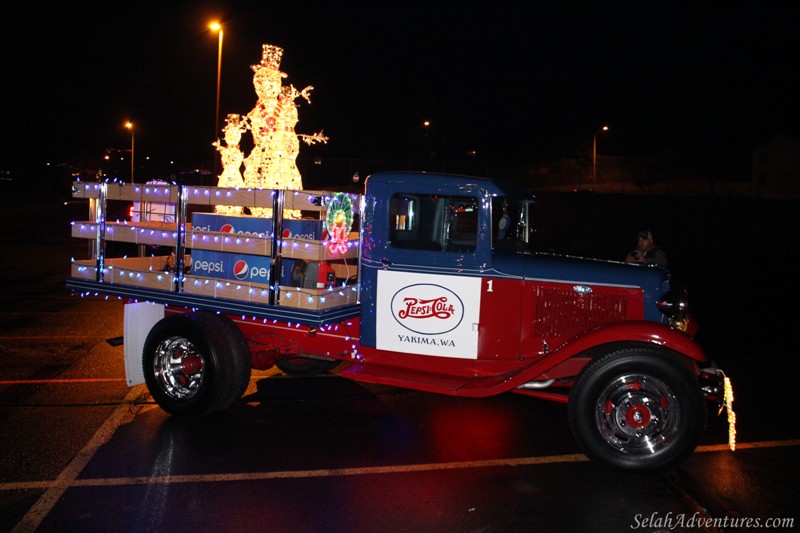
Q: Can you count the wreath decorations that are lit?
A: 1